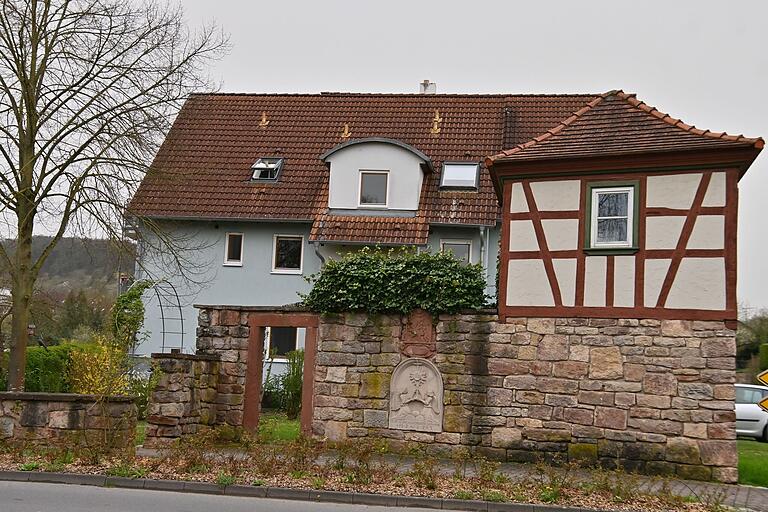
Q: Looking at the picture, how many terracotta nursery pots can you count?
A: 0